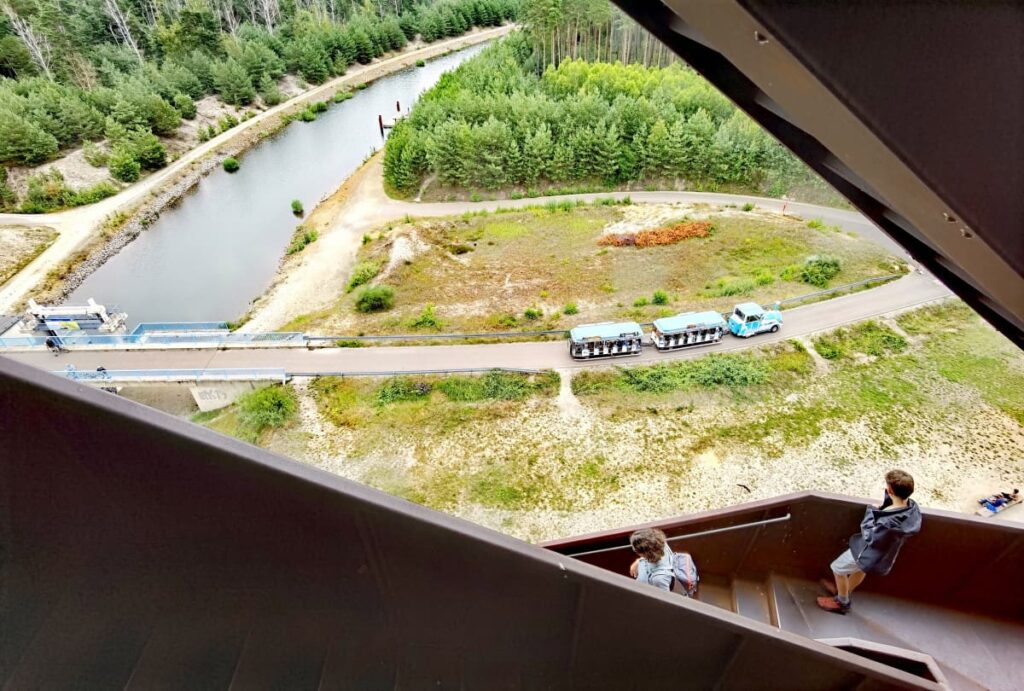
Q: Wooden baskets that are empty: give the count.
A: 0